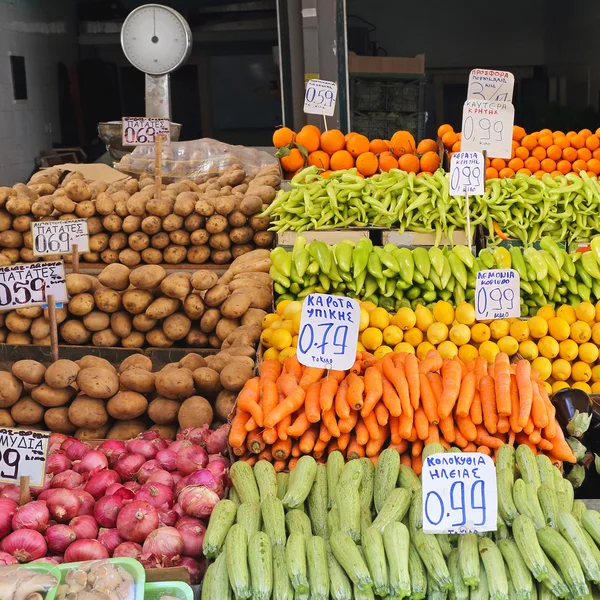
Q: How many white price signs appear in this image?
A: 11